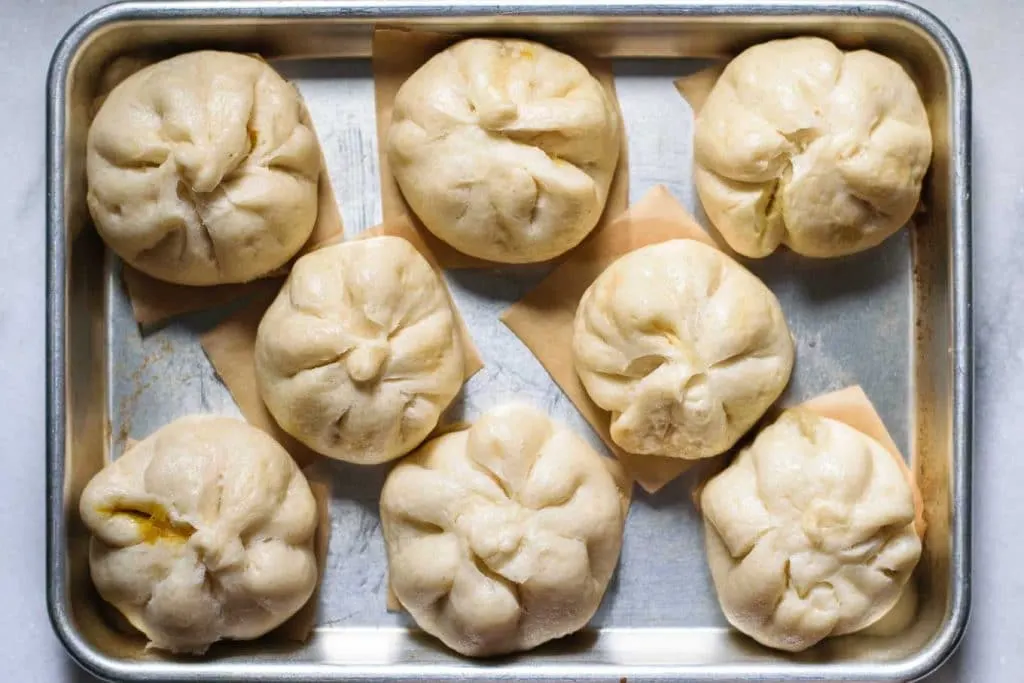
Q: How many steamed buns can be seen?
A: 8